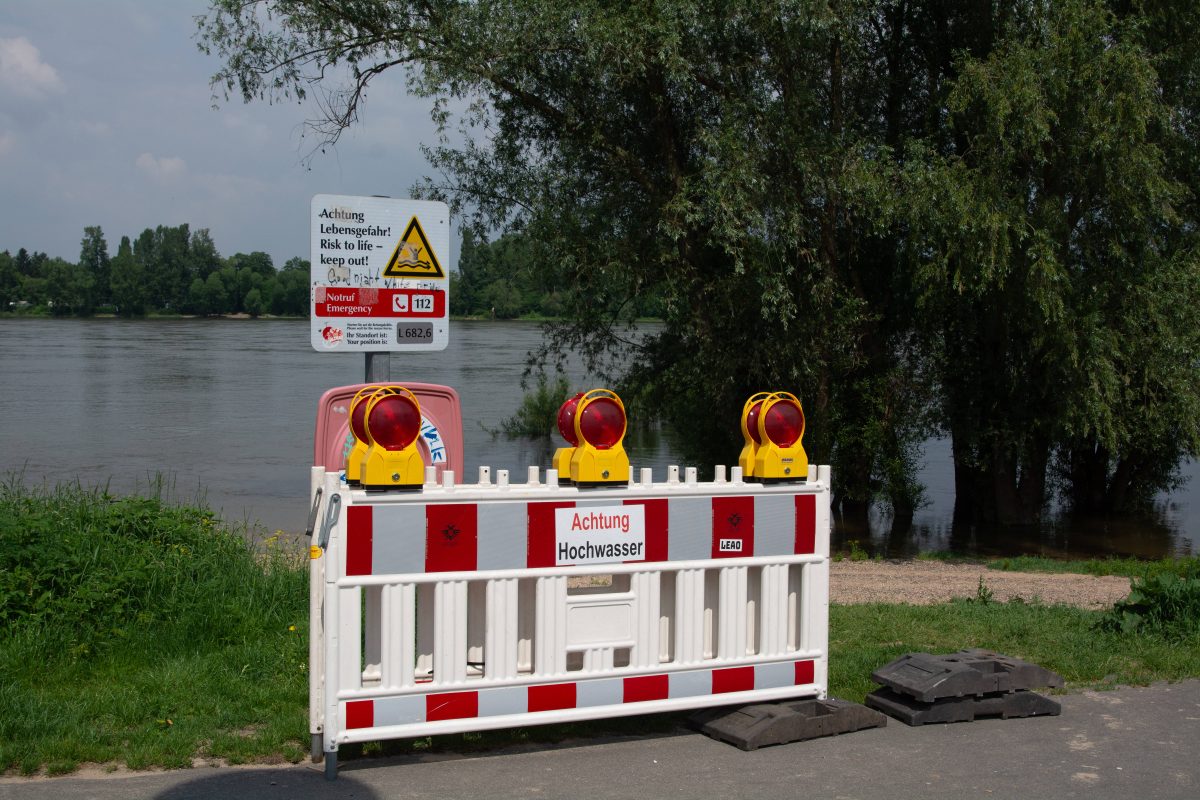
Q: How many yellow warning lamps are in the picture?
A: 6